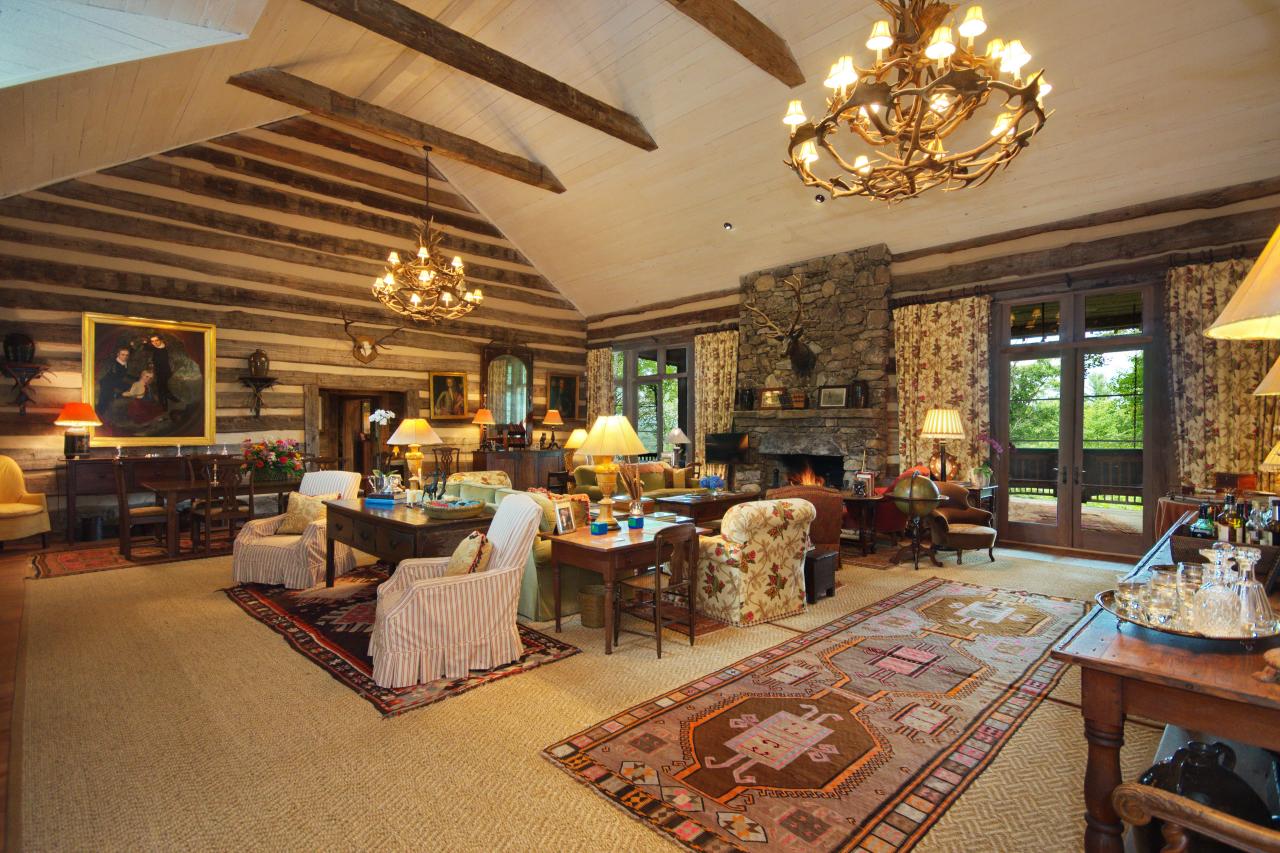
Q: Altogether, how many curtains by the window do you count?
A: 4